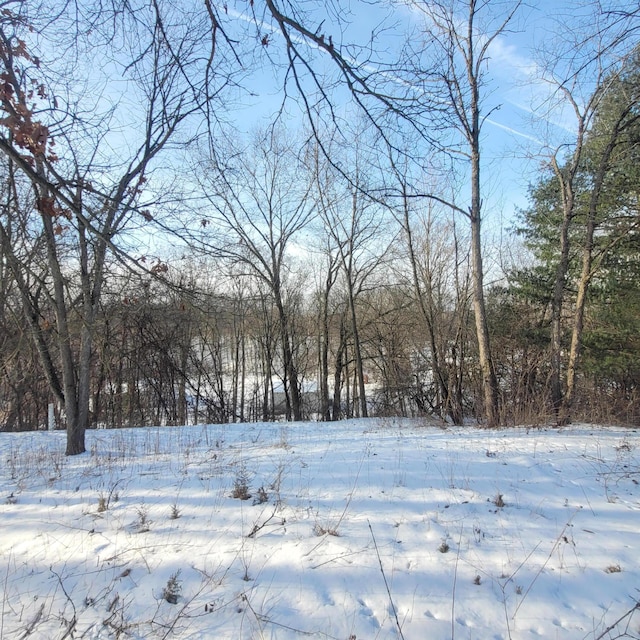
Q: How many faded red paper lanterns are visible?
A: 0